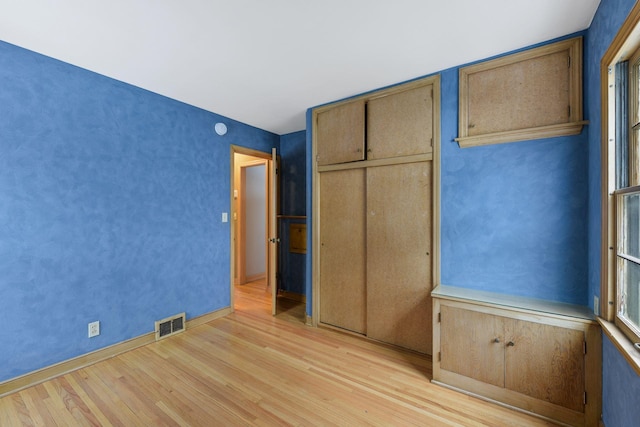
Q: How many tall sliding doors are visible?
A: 2